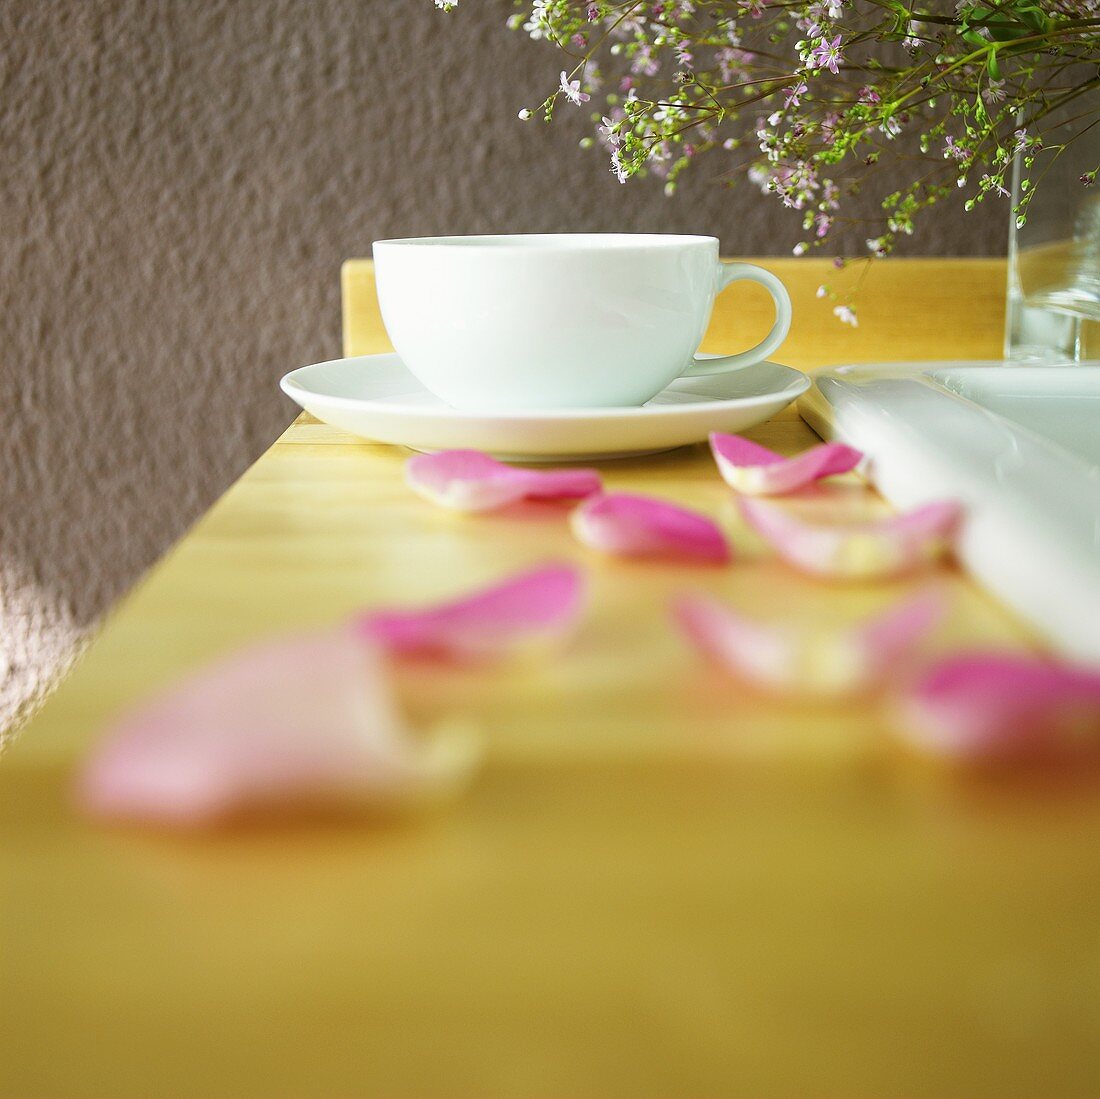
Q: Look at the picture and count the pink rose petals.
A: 8